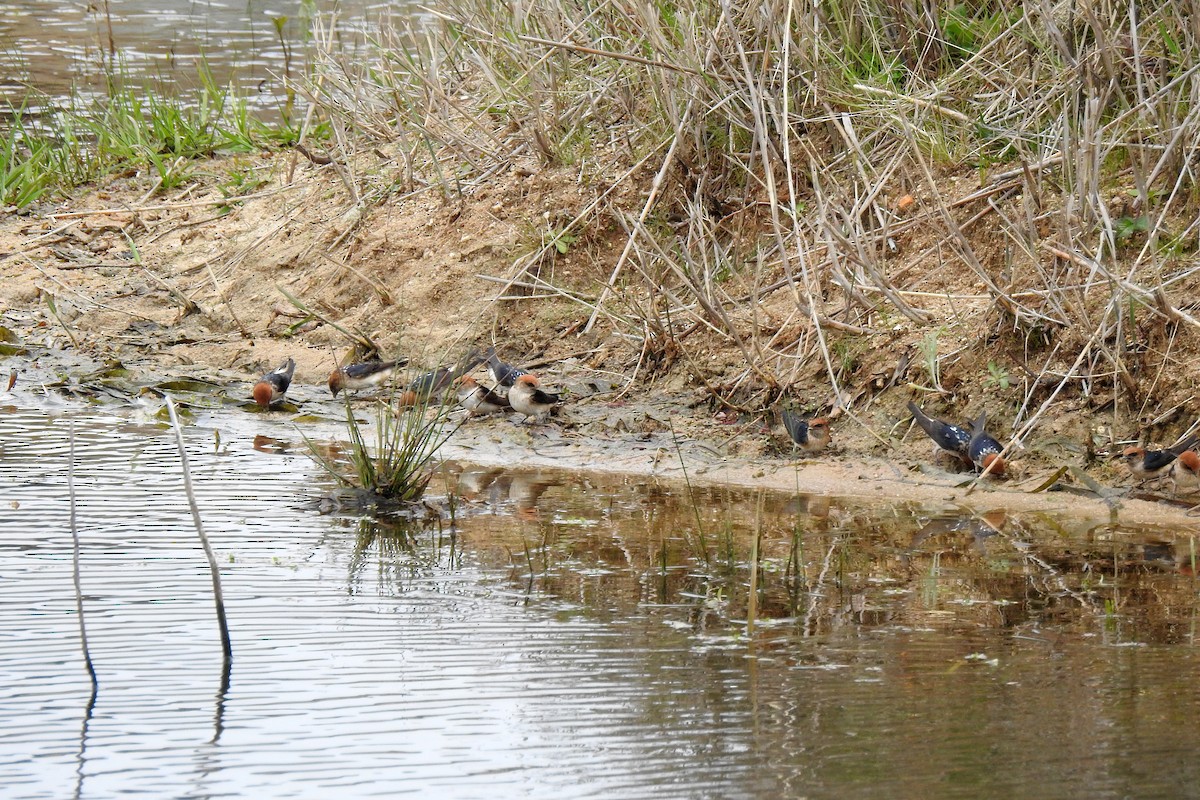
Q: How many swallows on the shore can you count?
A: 11